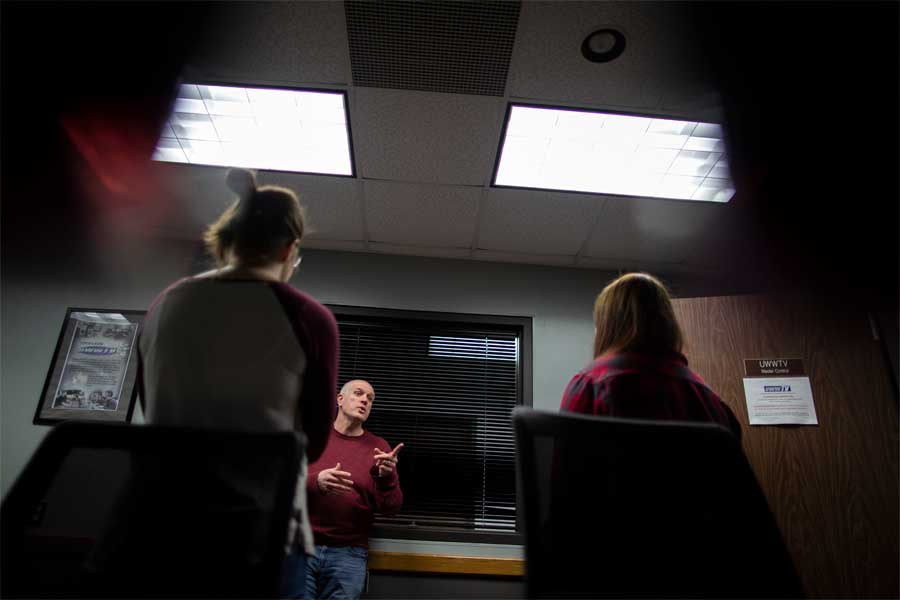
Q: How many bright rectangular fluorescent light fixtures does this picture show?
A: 2